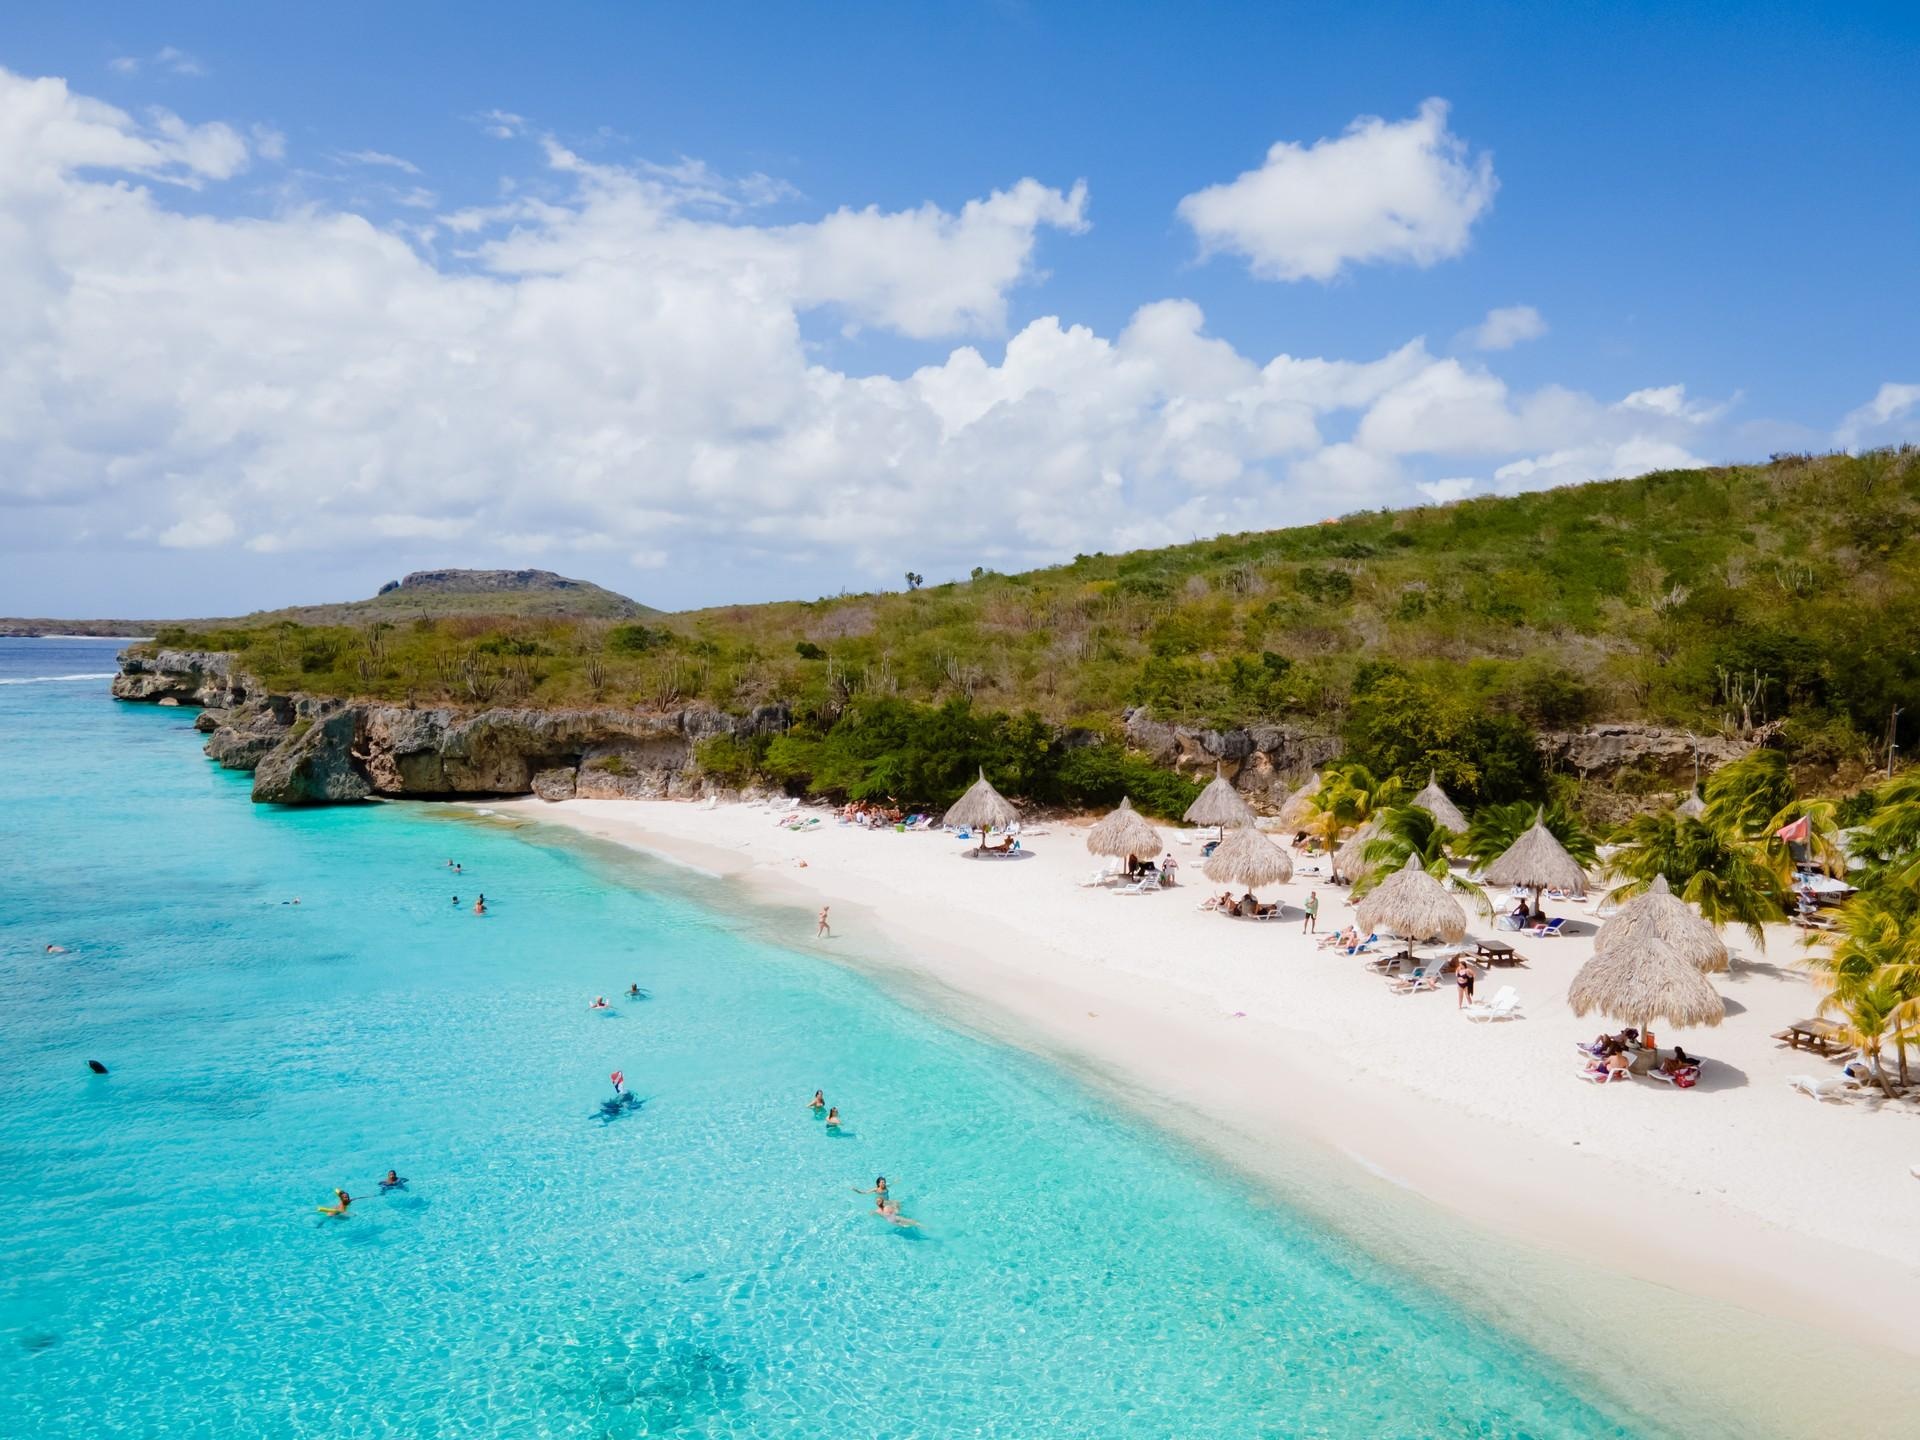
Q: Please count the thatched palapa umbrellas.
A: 12